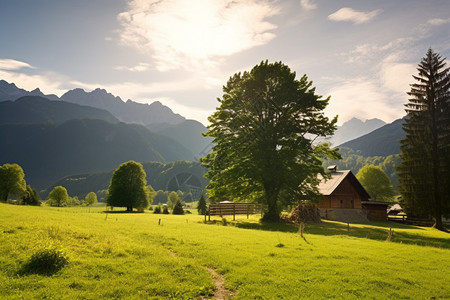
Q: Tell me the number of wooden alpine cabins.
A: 1